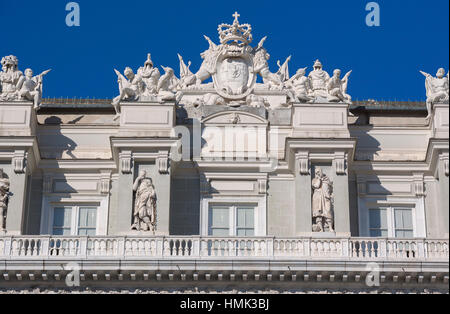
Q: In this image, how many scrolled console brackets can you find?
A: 12